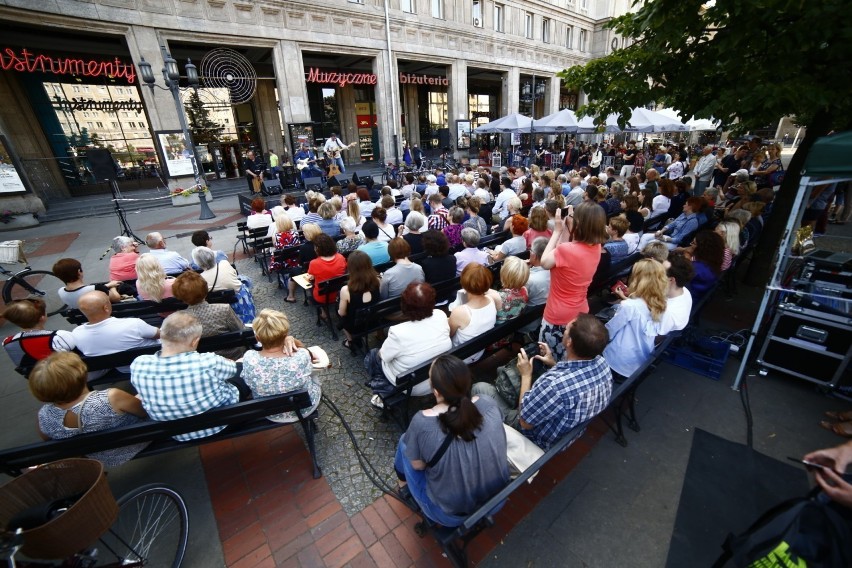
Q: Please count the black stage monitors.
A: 4